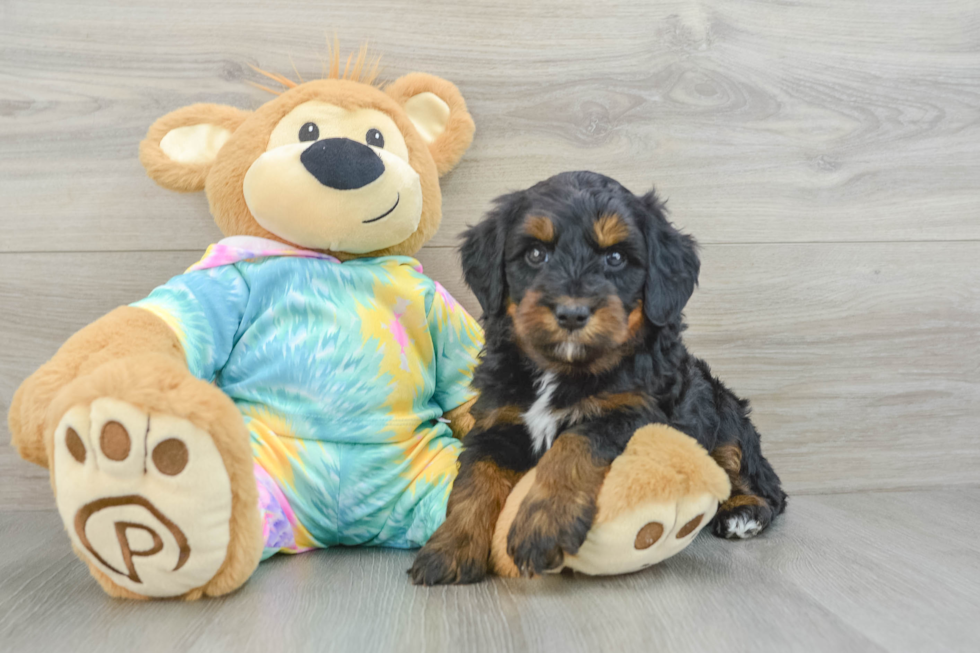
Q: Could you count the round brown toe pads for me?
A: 5